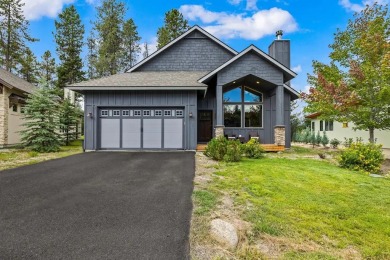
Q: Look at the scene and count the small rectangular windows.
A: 8